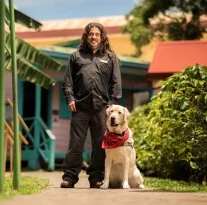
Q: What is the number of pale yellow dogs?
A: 1